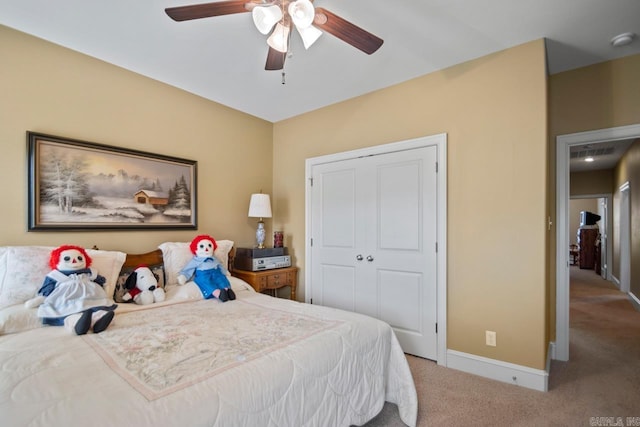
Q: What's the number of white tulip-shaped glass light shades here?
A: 4